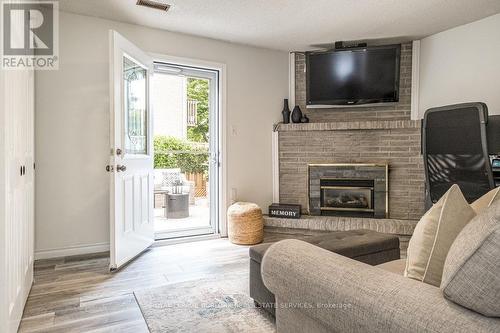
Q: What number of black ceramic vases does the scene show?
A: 3